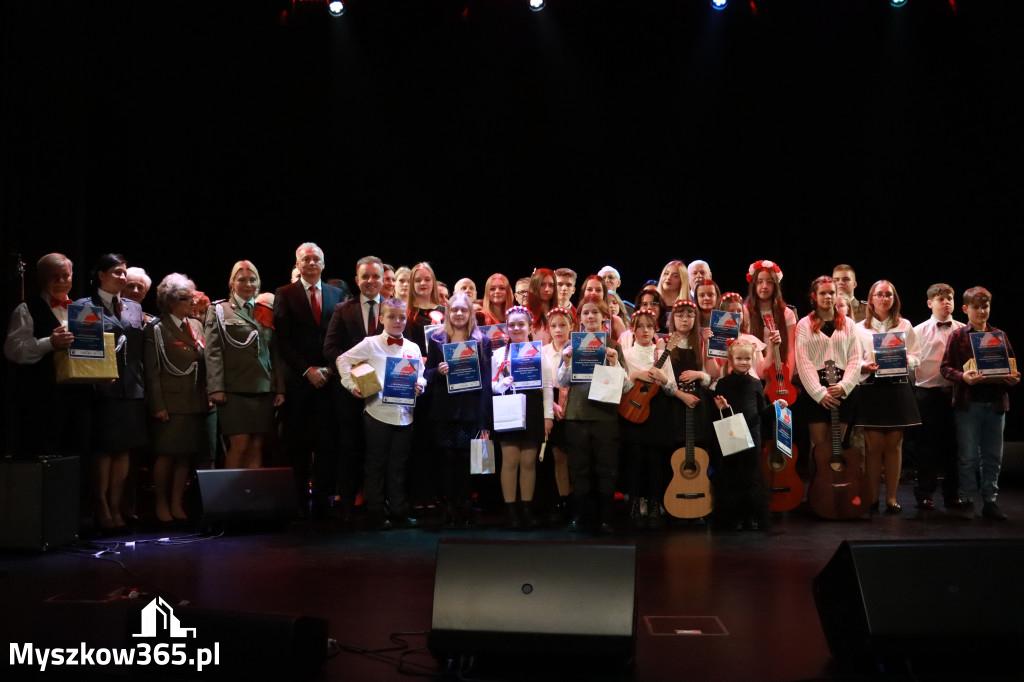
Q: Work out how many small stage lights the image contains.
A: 4